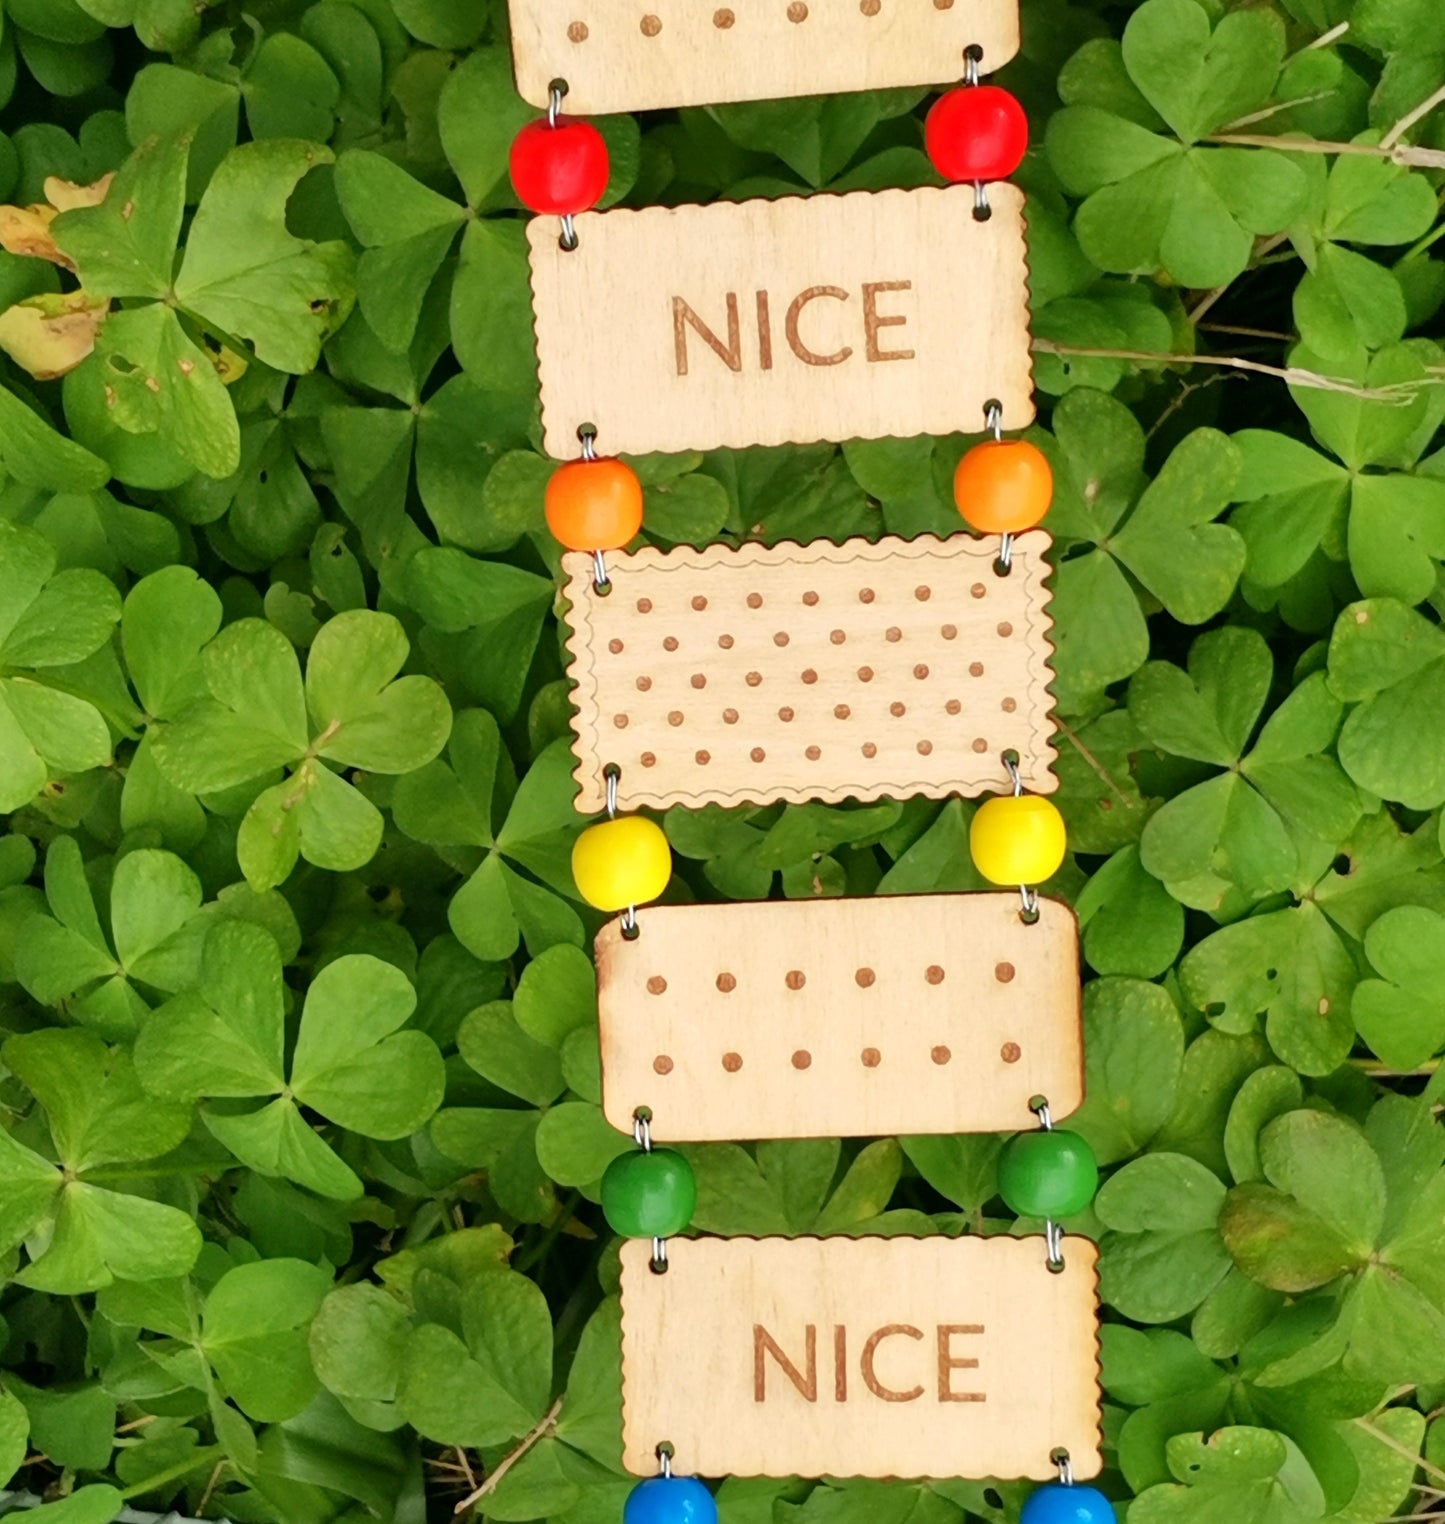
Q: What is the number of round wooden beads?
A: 10